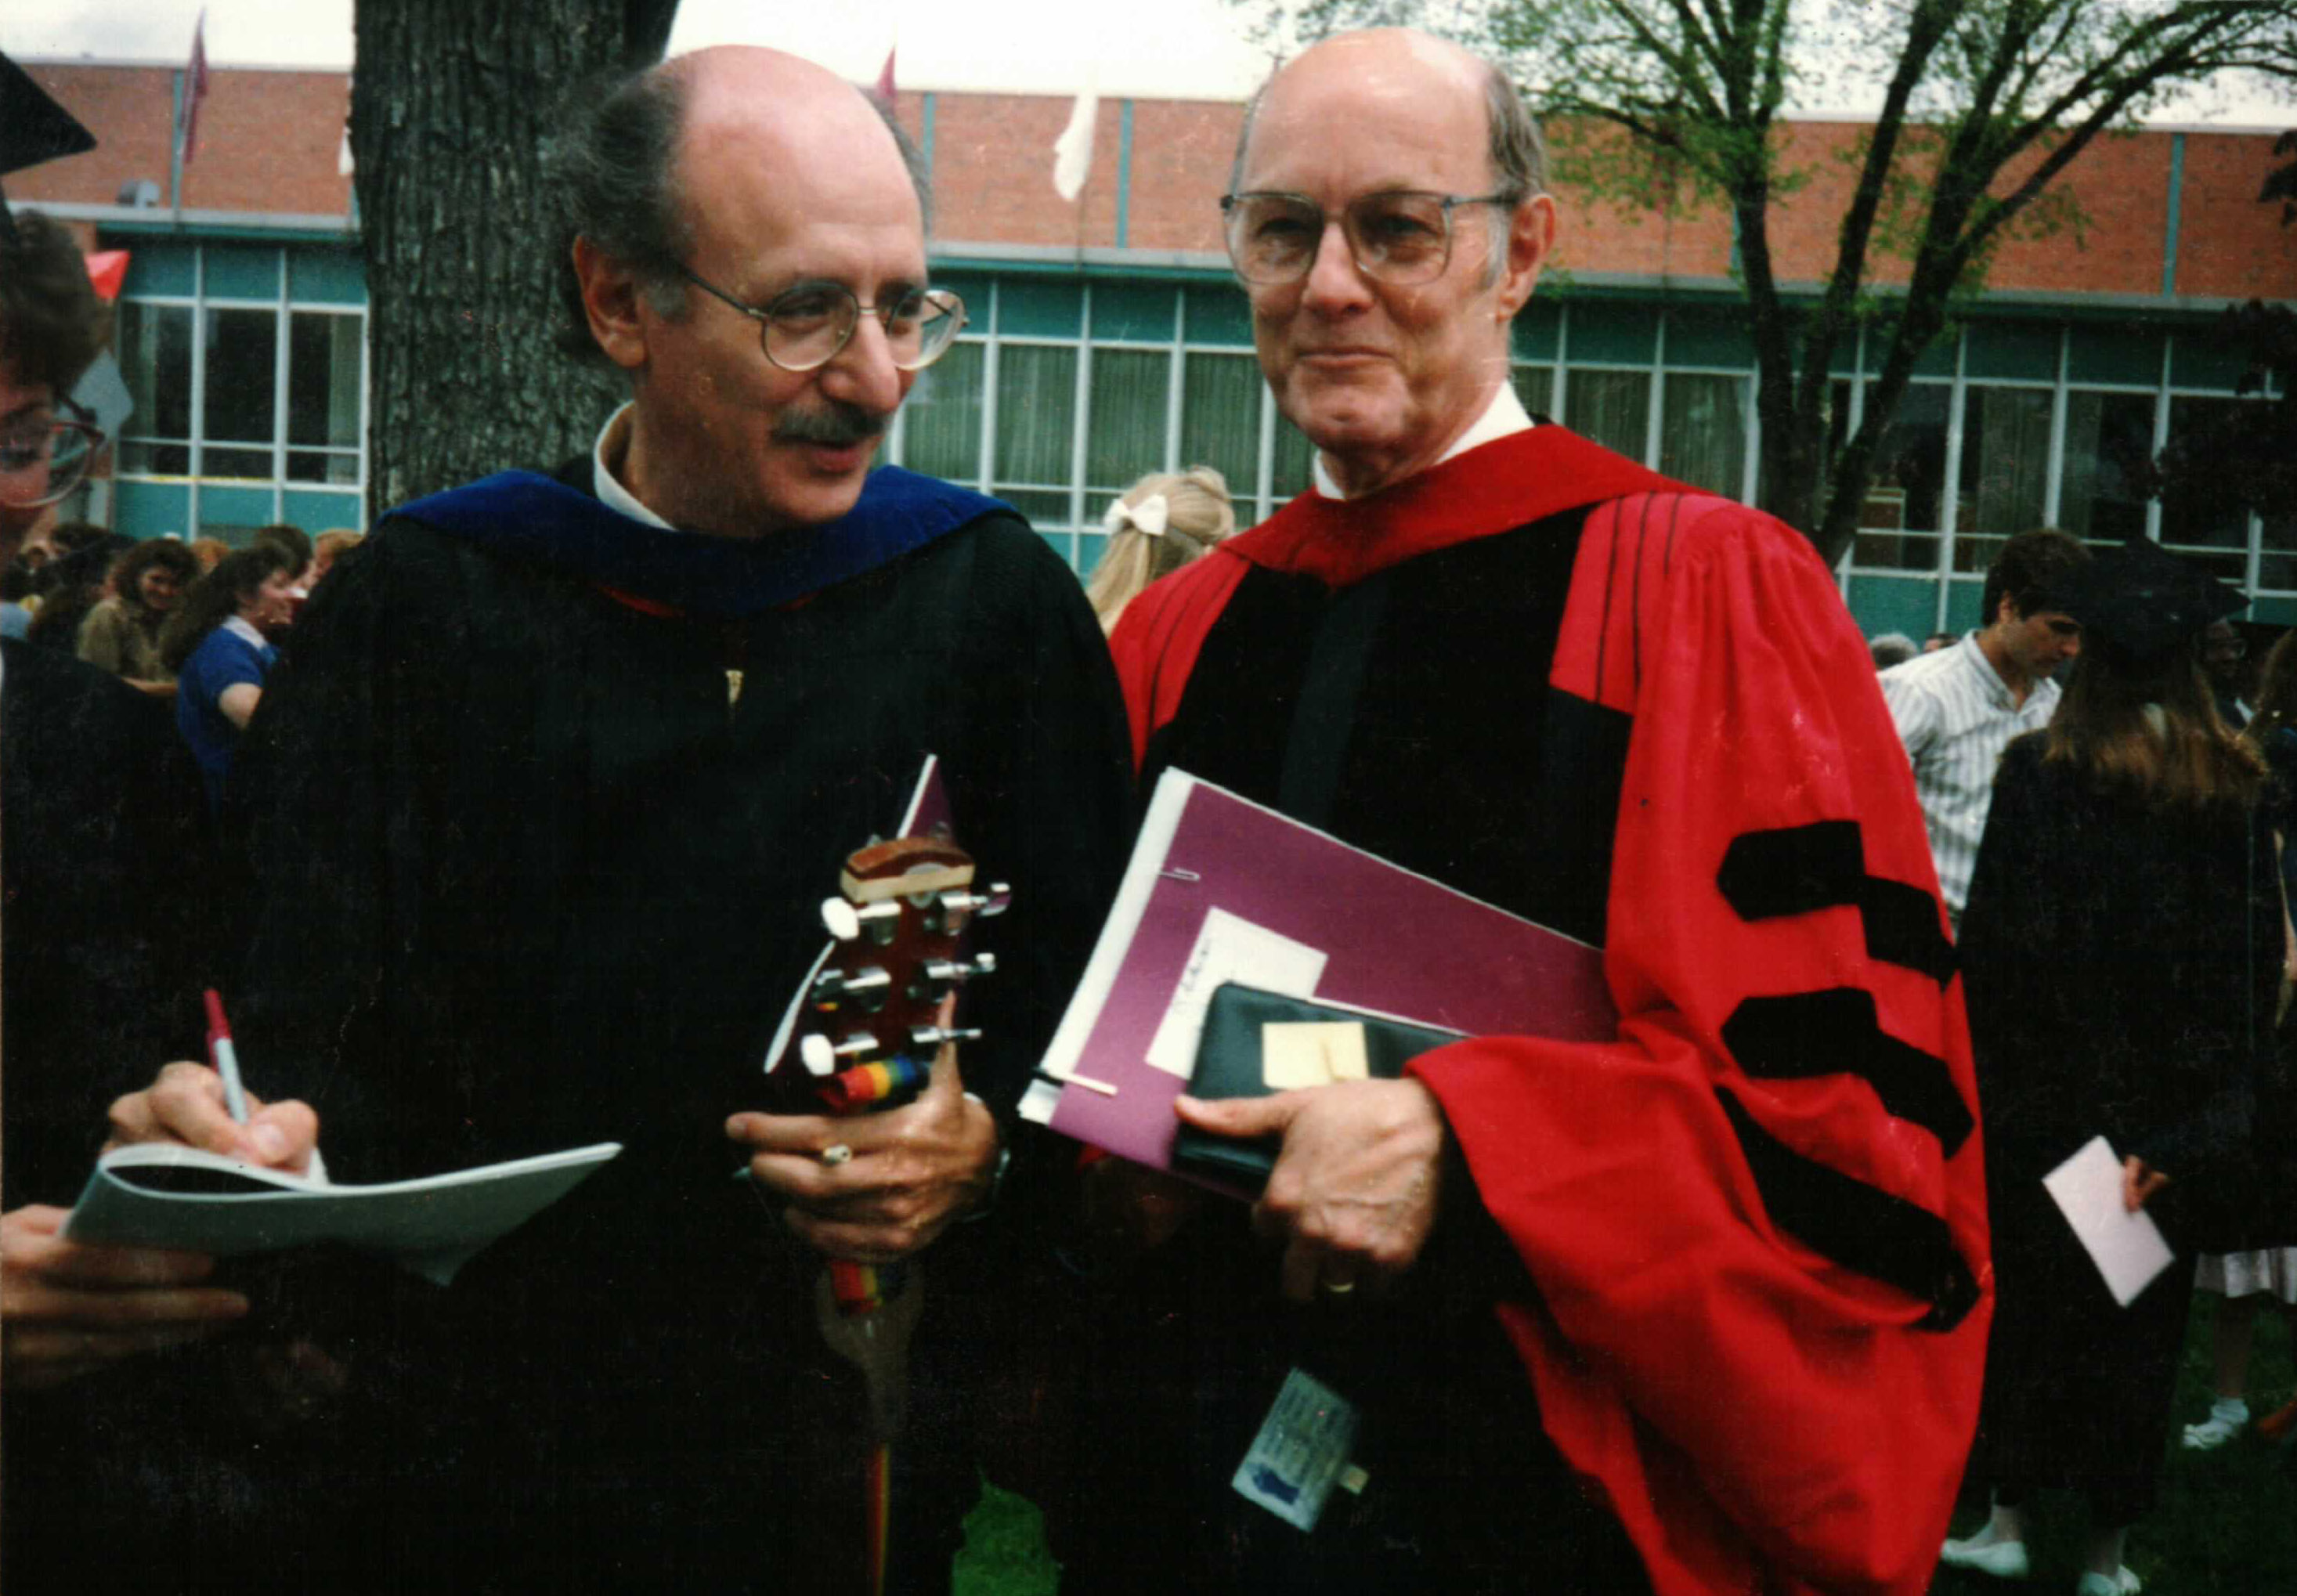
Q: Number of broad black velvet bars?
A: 3